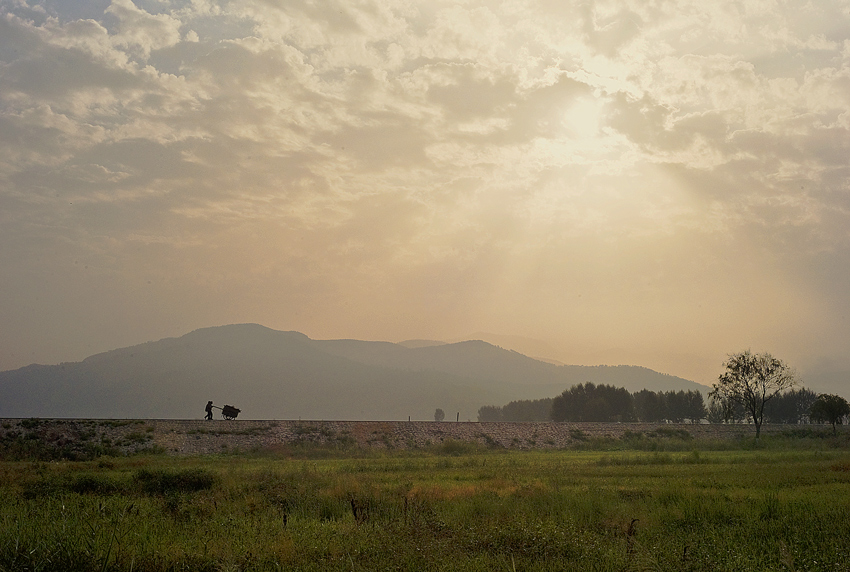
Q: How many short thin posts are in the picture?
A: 2